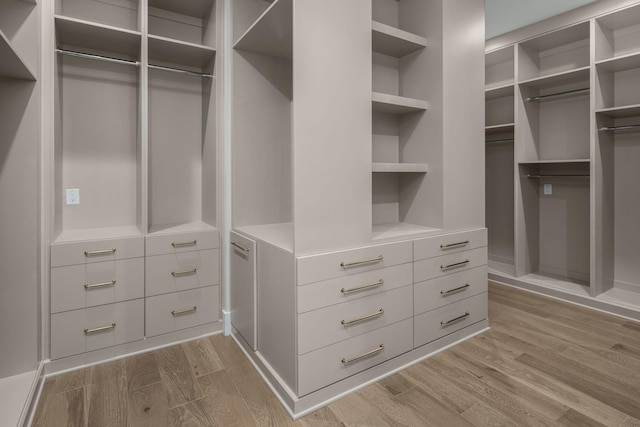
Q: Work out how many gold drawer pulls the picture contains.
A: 15